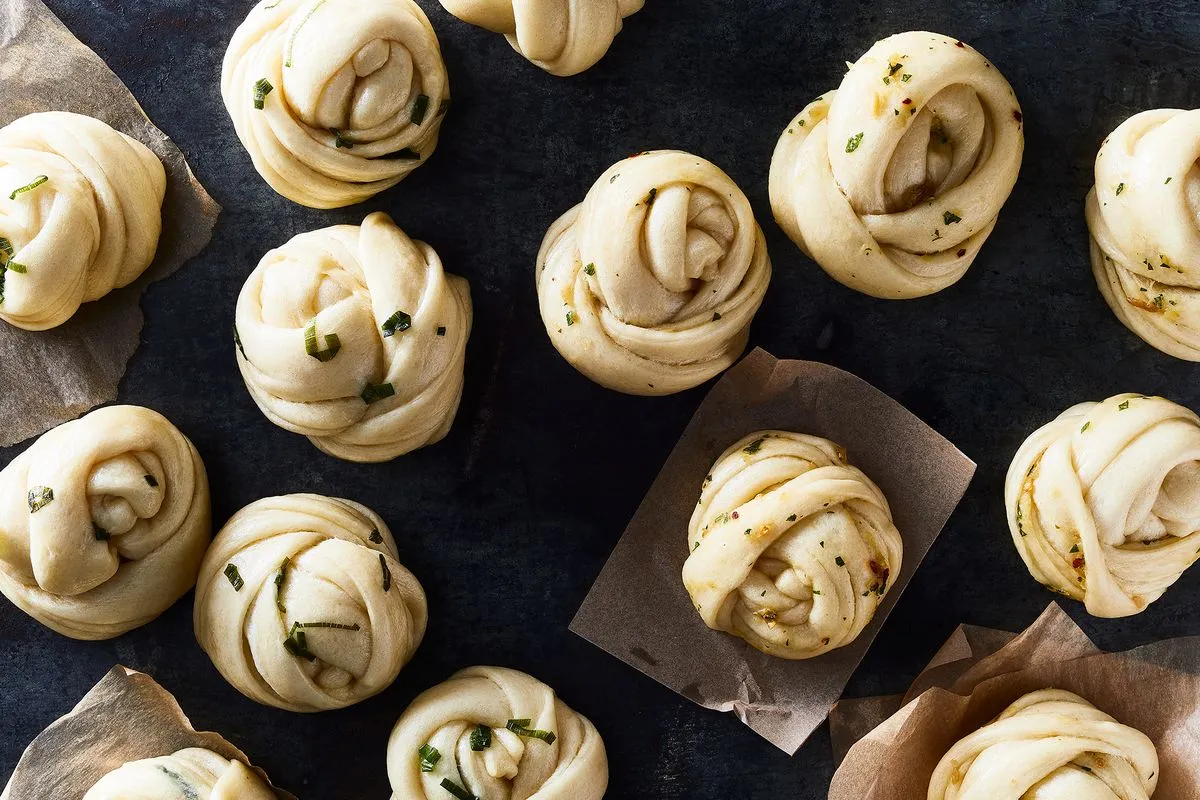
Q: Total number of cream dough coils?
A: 14